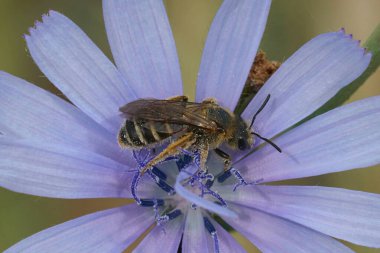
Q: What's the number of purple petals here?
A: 13